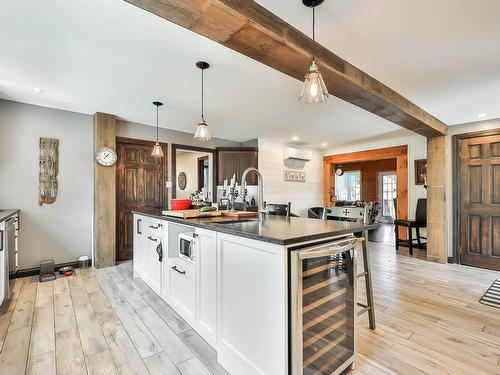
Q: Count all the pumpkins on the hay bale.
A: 0